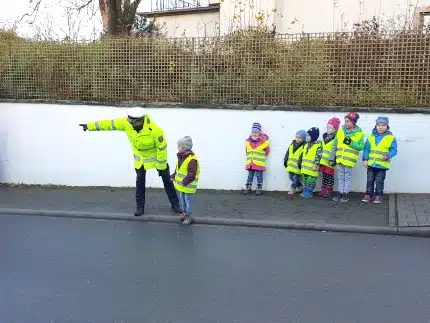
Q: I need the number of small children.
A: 7